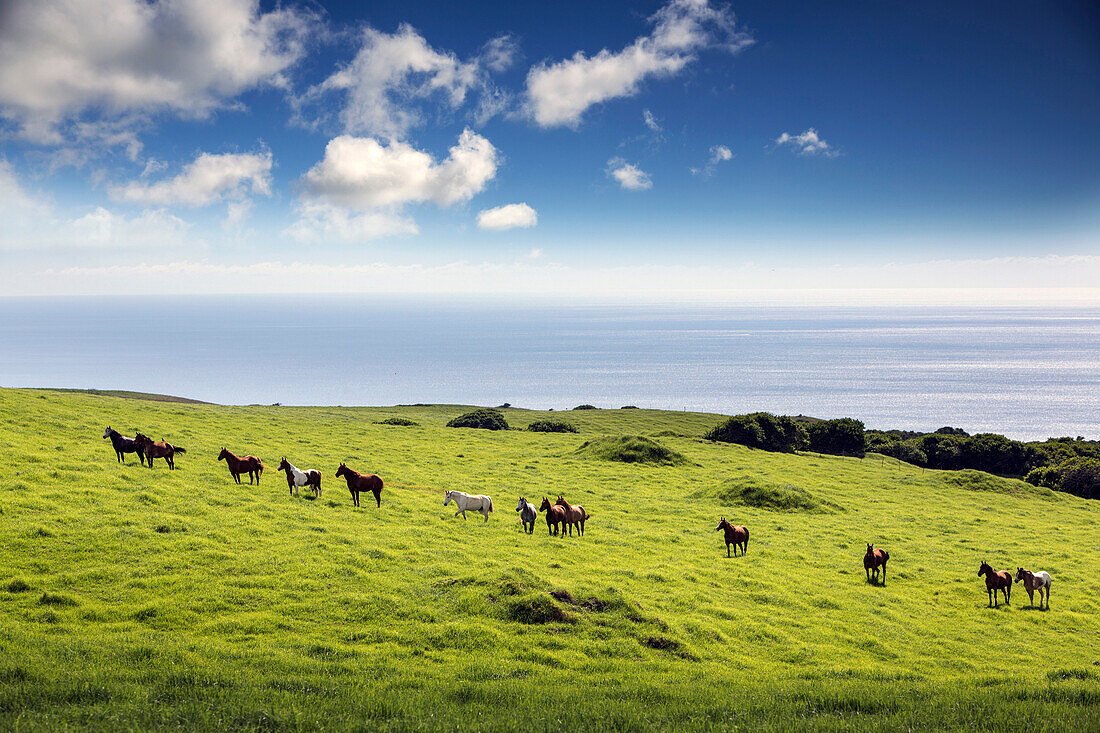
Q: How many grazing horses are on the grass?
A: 13